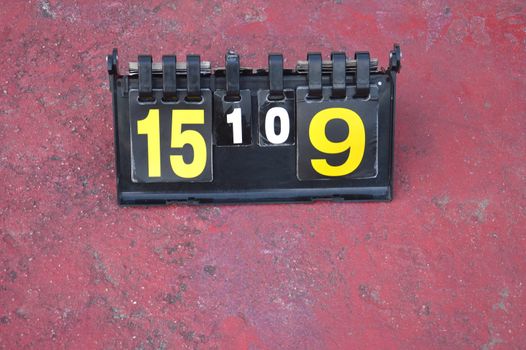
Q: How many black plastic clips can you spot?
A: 8